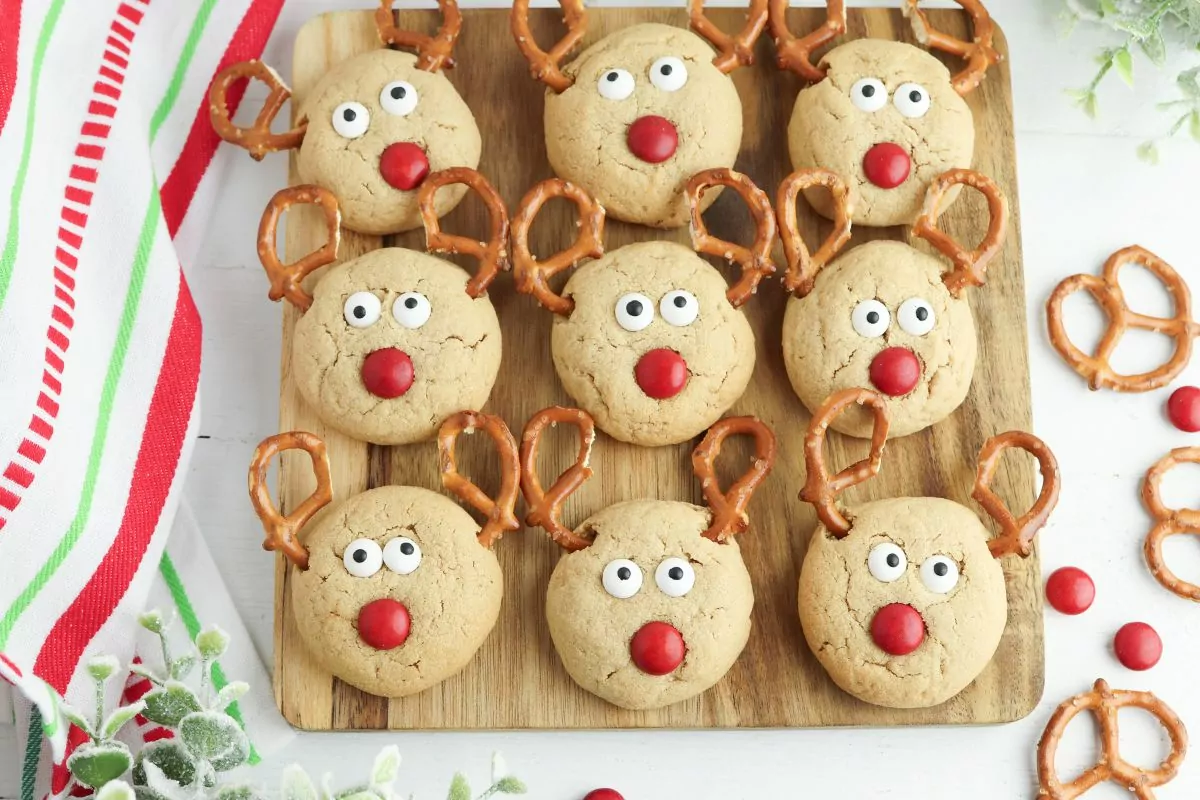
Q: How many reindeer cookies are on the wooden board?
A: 9